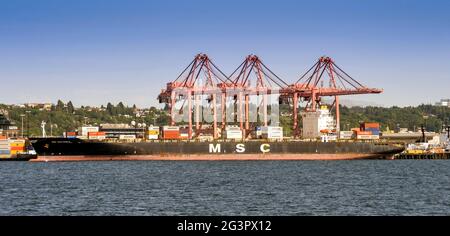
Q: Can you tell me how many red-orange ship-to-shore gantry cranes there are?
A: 3